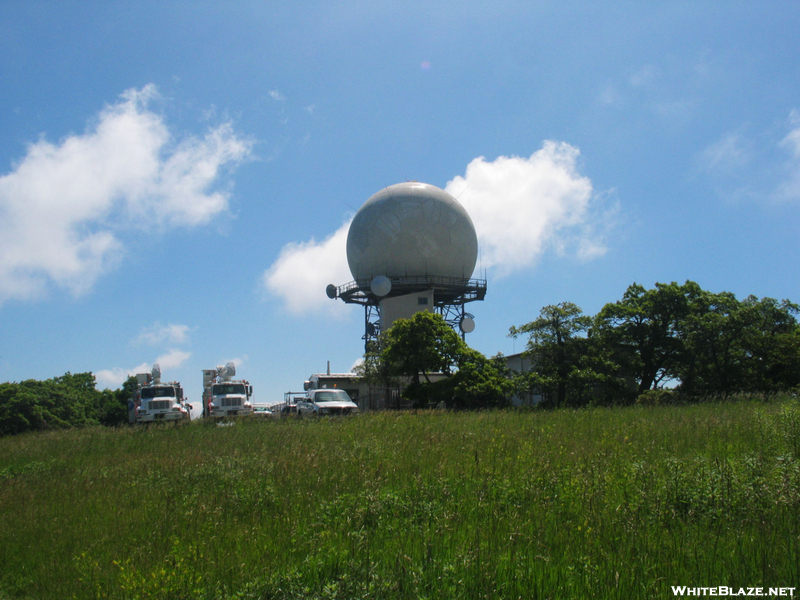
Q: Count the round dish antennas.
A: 3